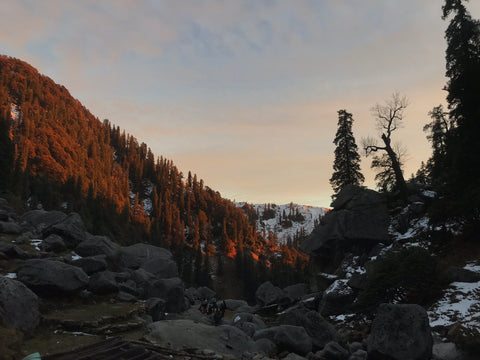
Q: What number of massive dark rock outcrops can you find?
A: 1